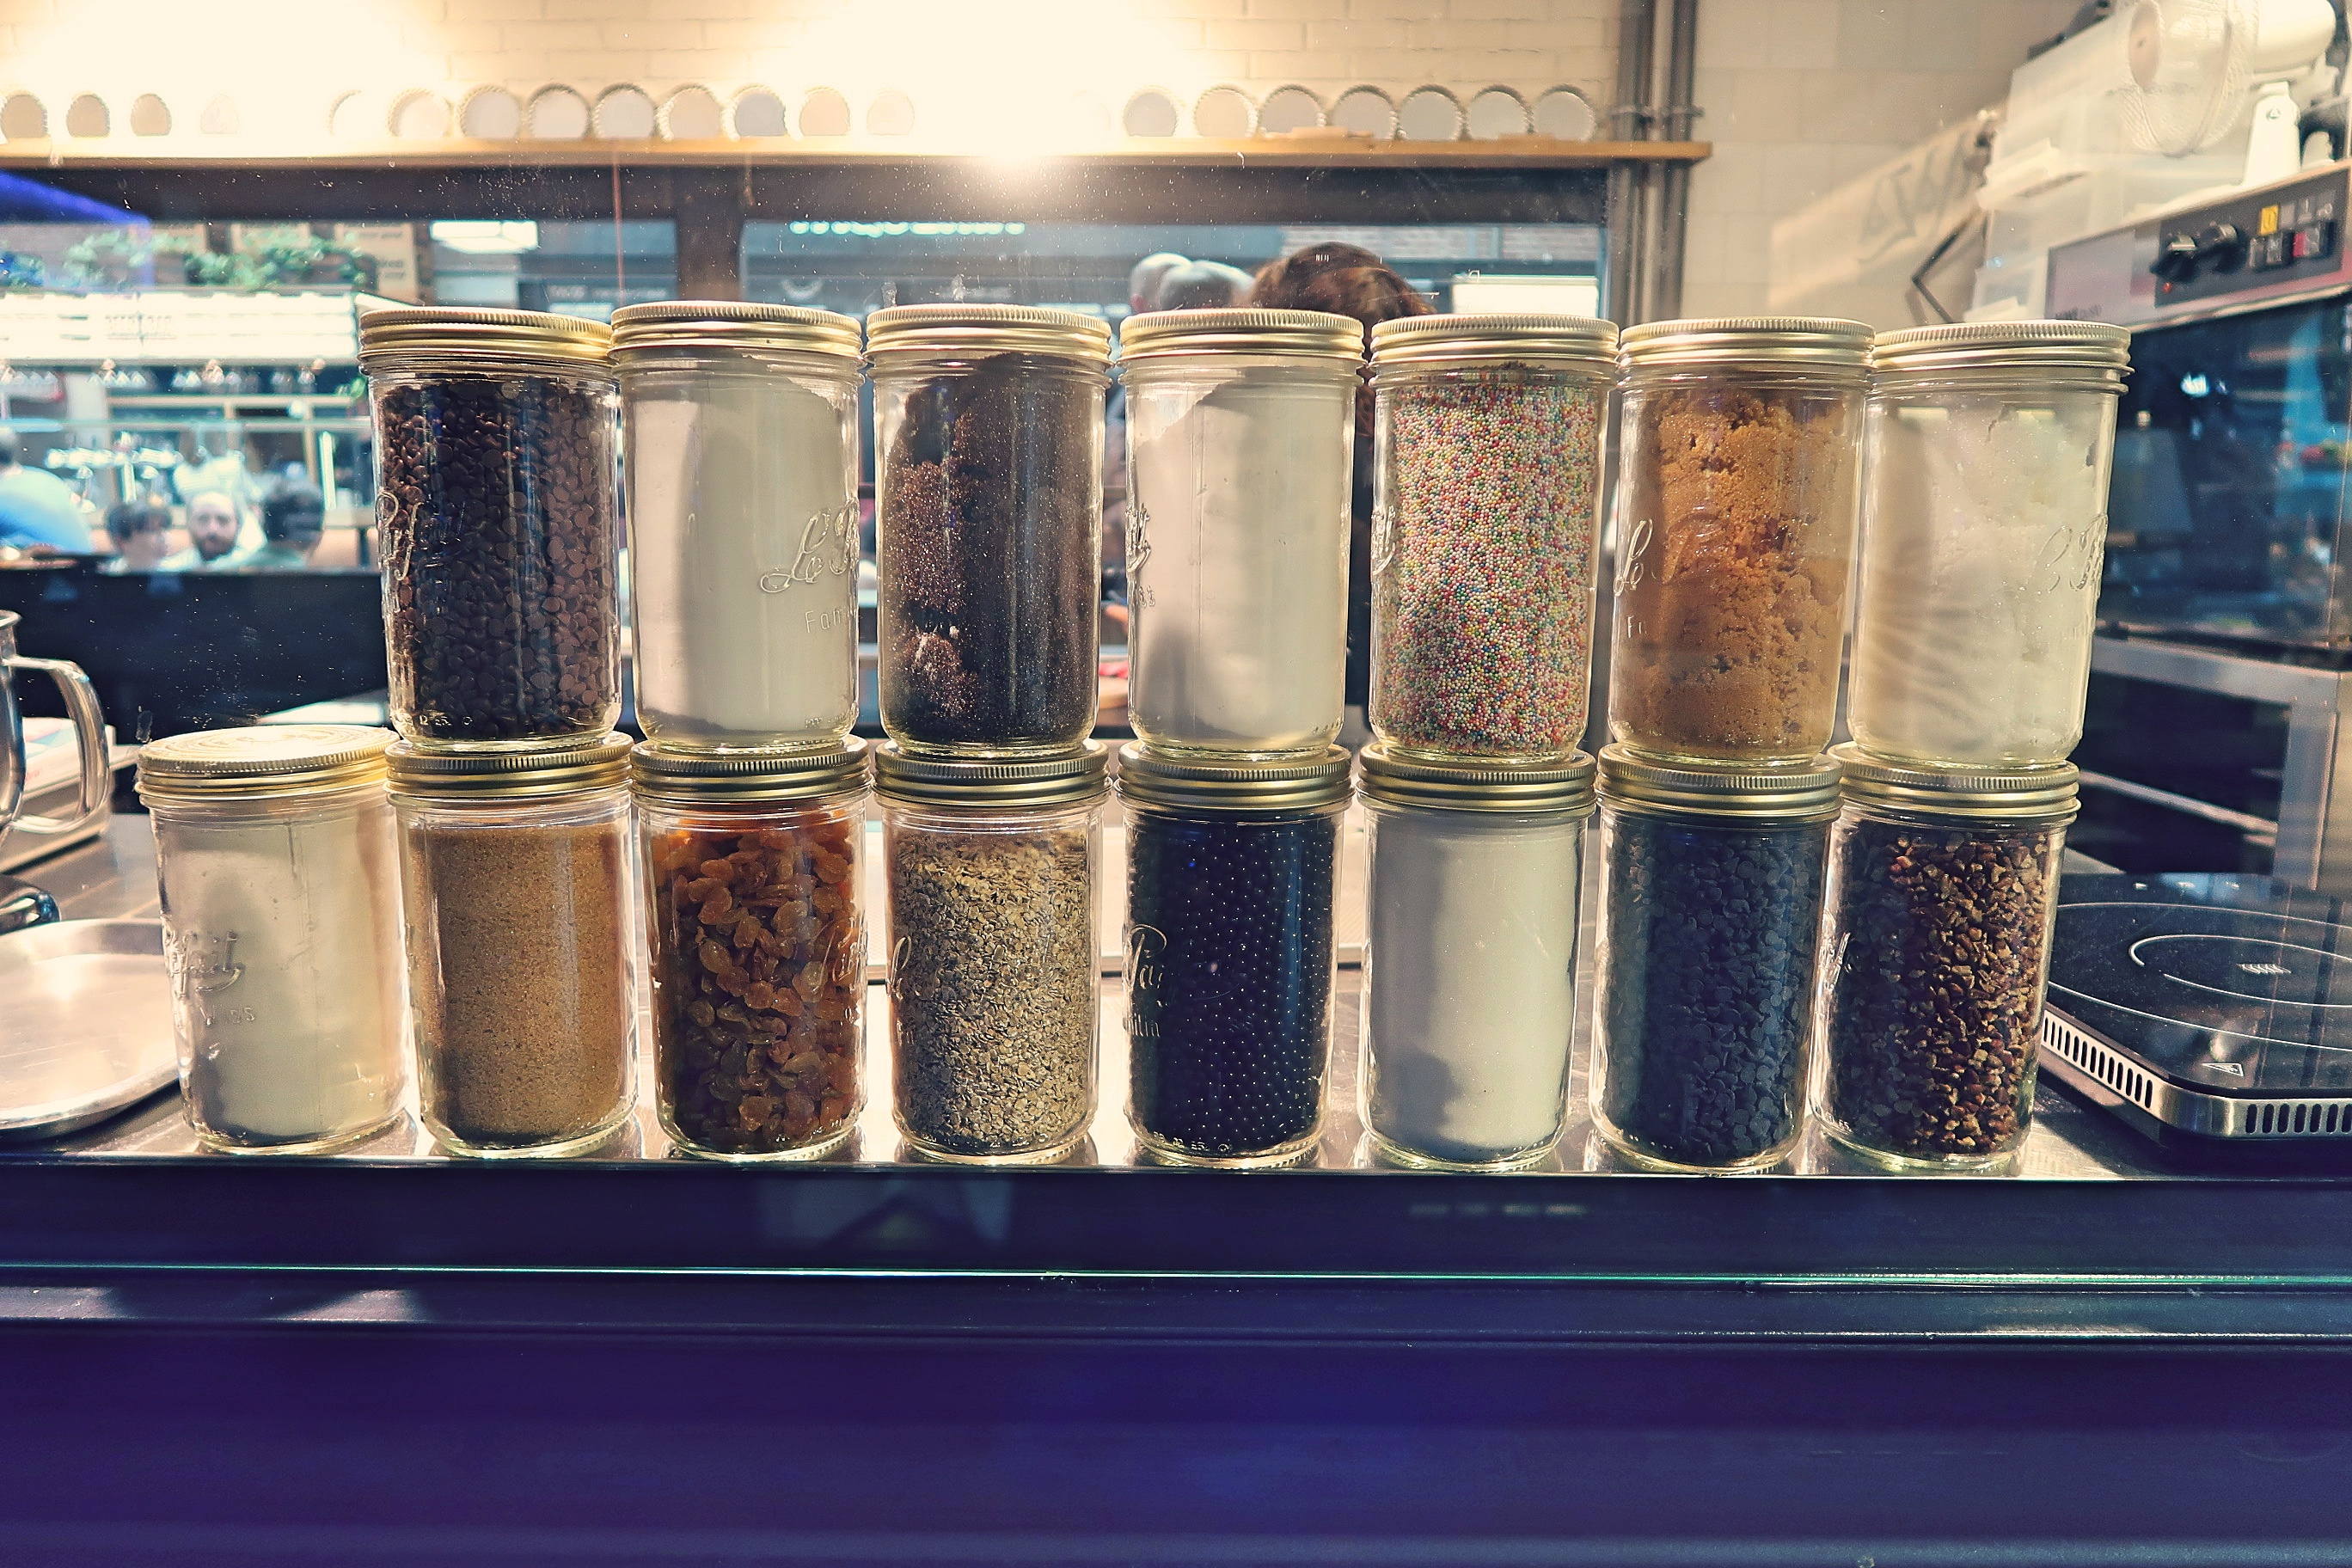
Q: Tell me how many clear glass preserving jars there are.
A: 15